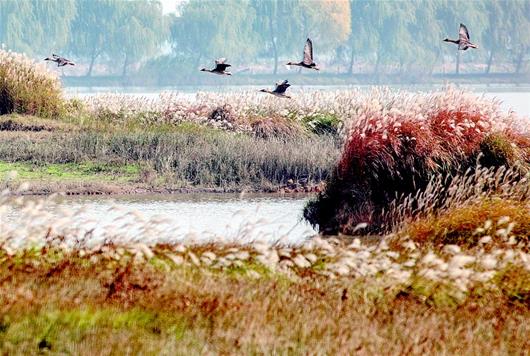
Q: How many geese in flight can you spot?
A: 5